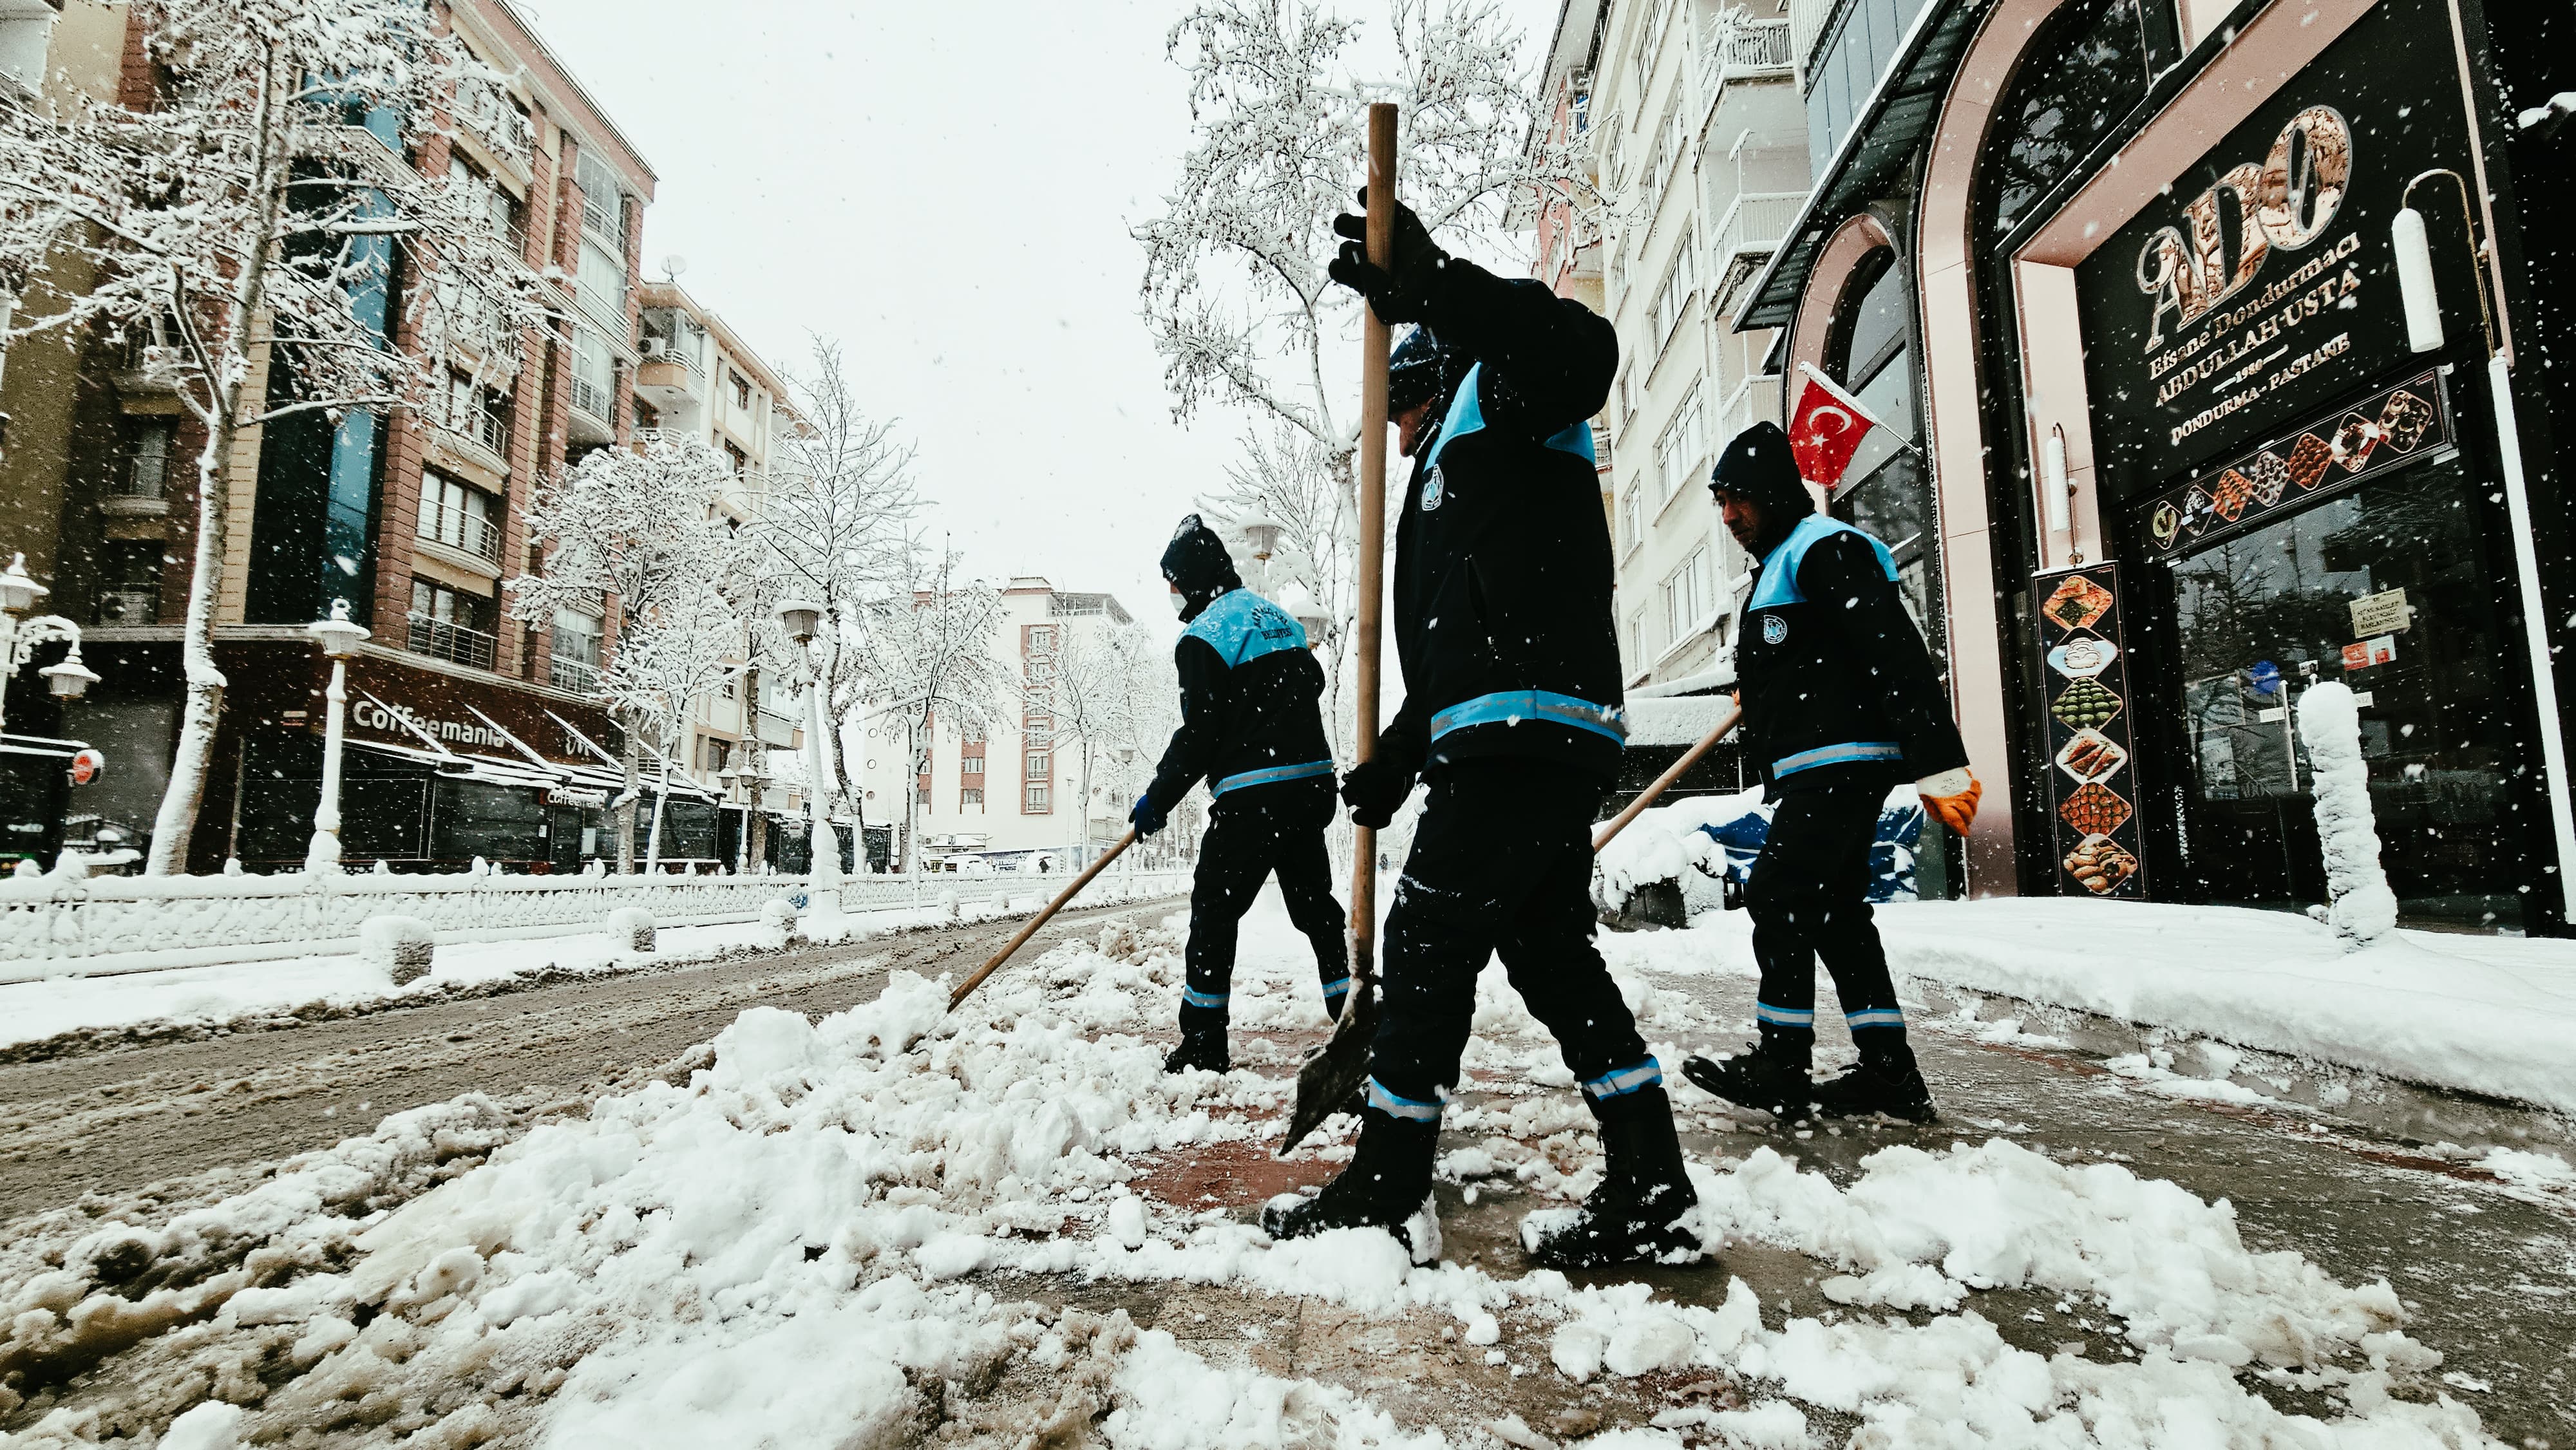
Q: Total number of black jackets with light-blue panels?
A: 3